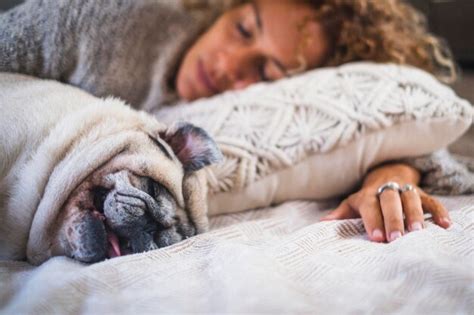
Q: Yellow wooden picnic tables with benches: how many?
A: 0